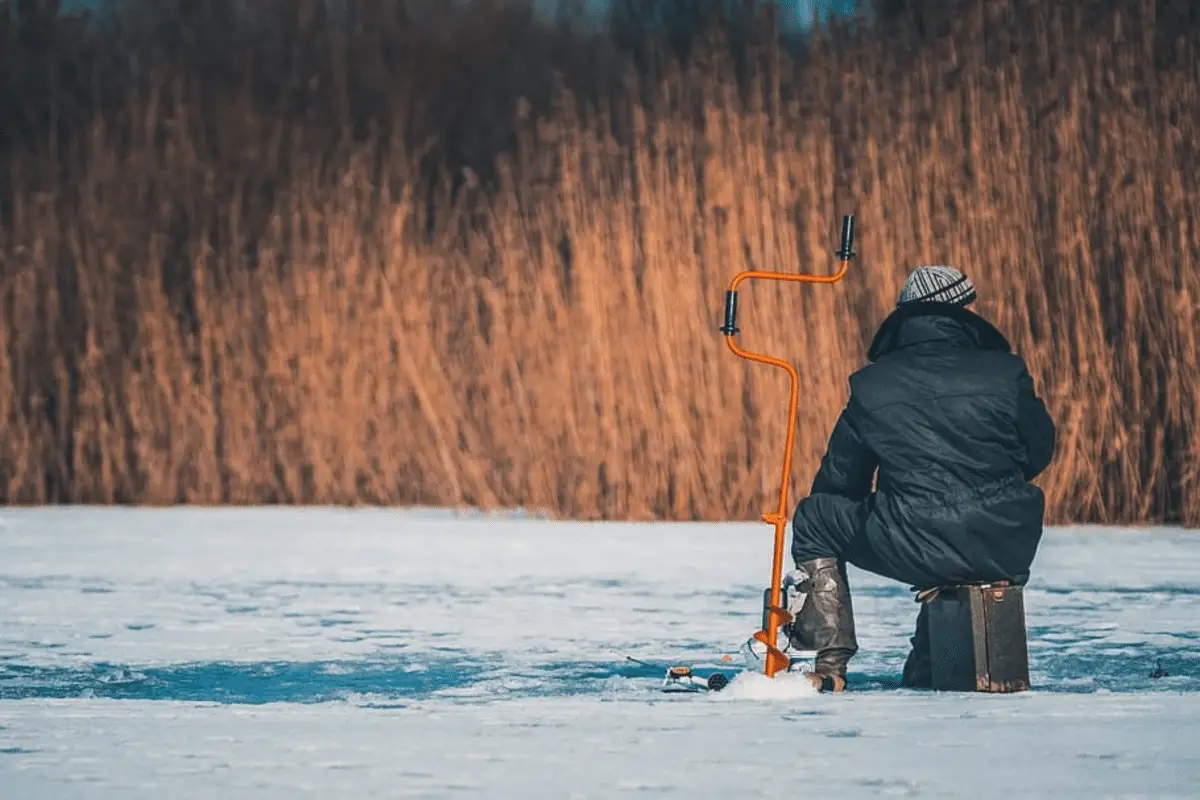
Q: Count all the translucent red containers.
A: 0